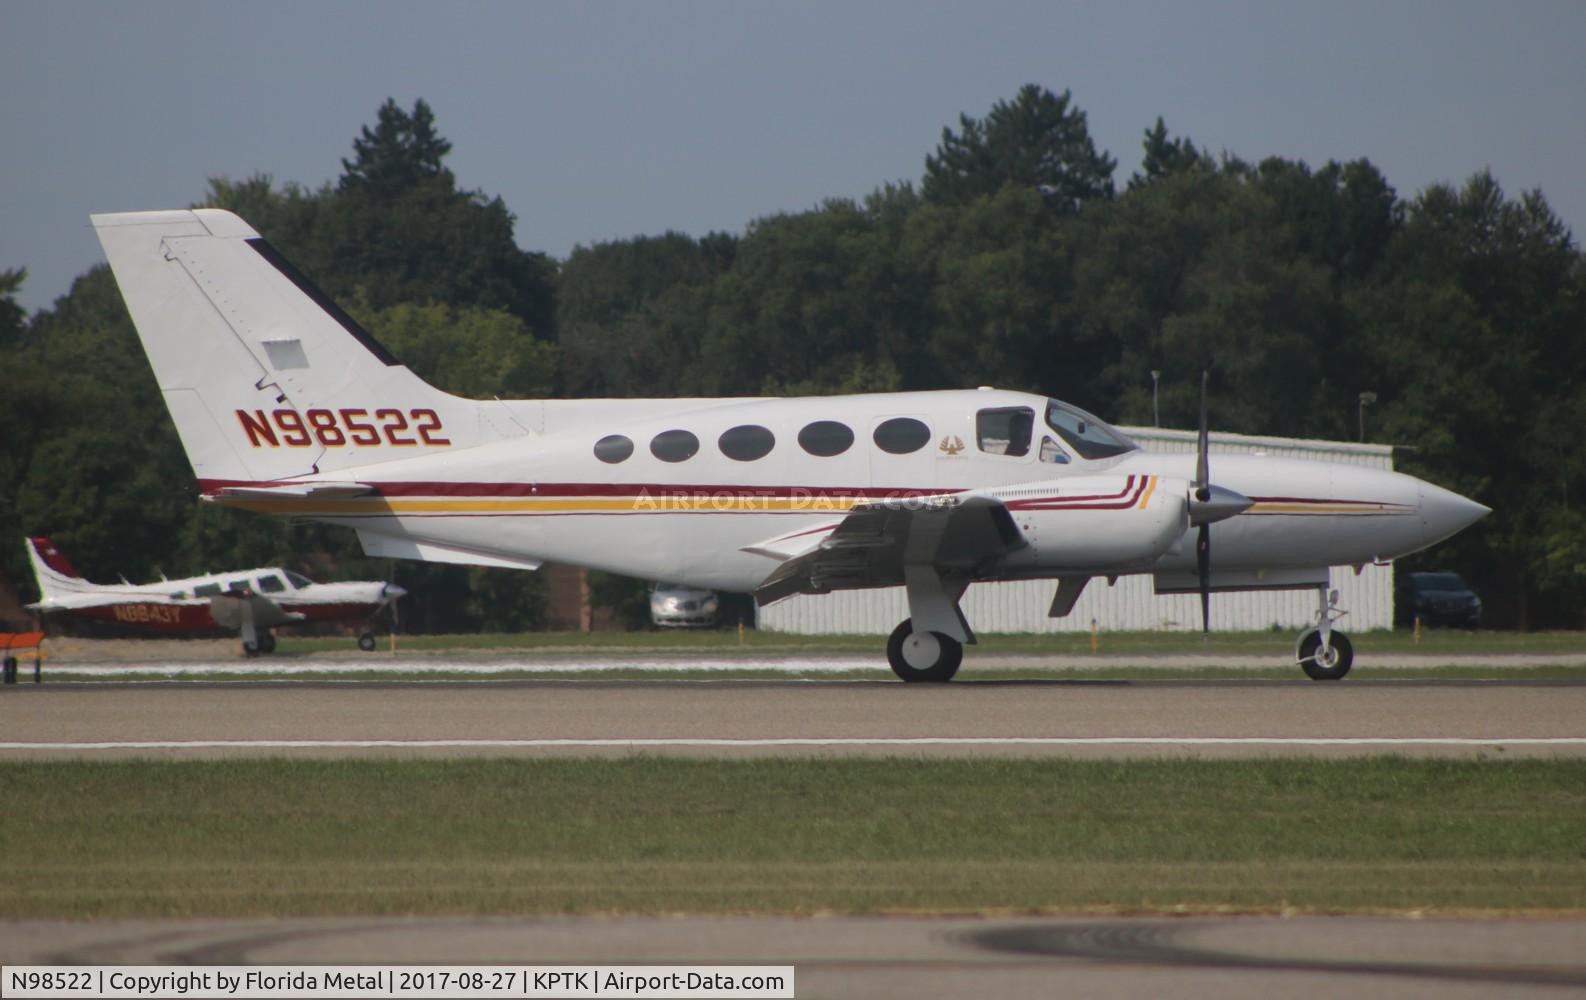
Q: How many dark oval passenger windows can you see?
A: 5